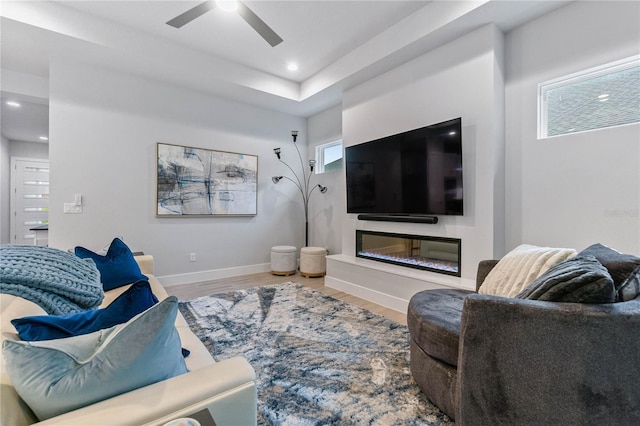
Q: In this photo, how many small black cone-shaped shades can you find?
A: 5